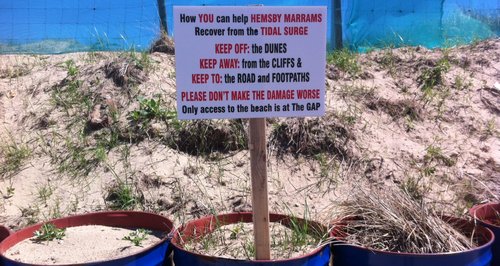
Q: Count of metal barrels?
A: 5